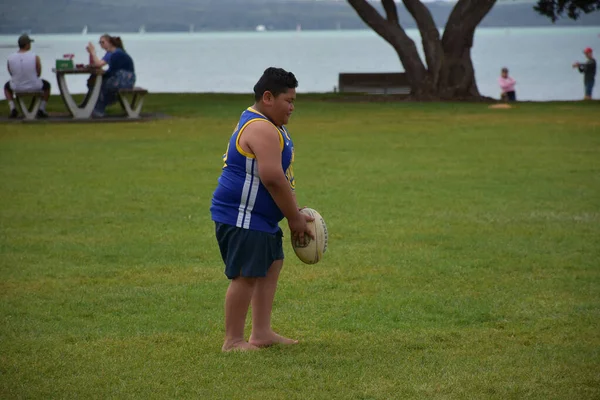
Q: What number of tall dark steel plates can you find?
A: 0